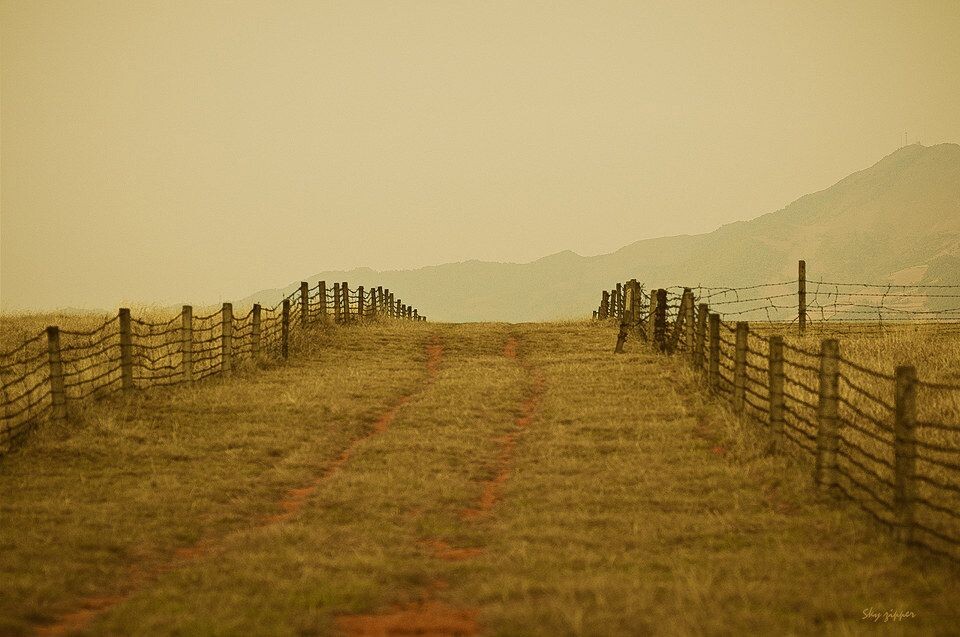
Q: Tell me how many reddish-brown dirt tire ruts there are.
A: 2